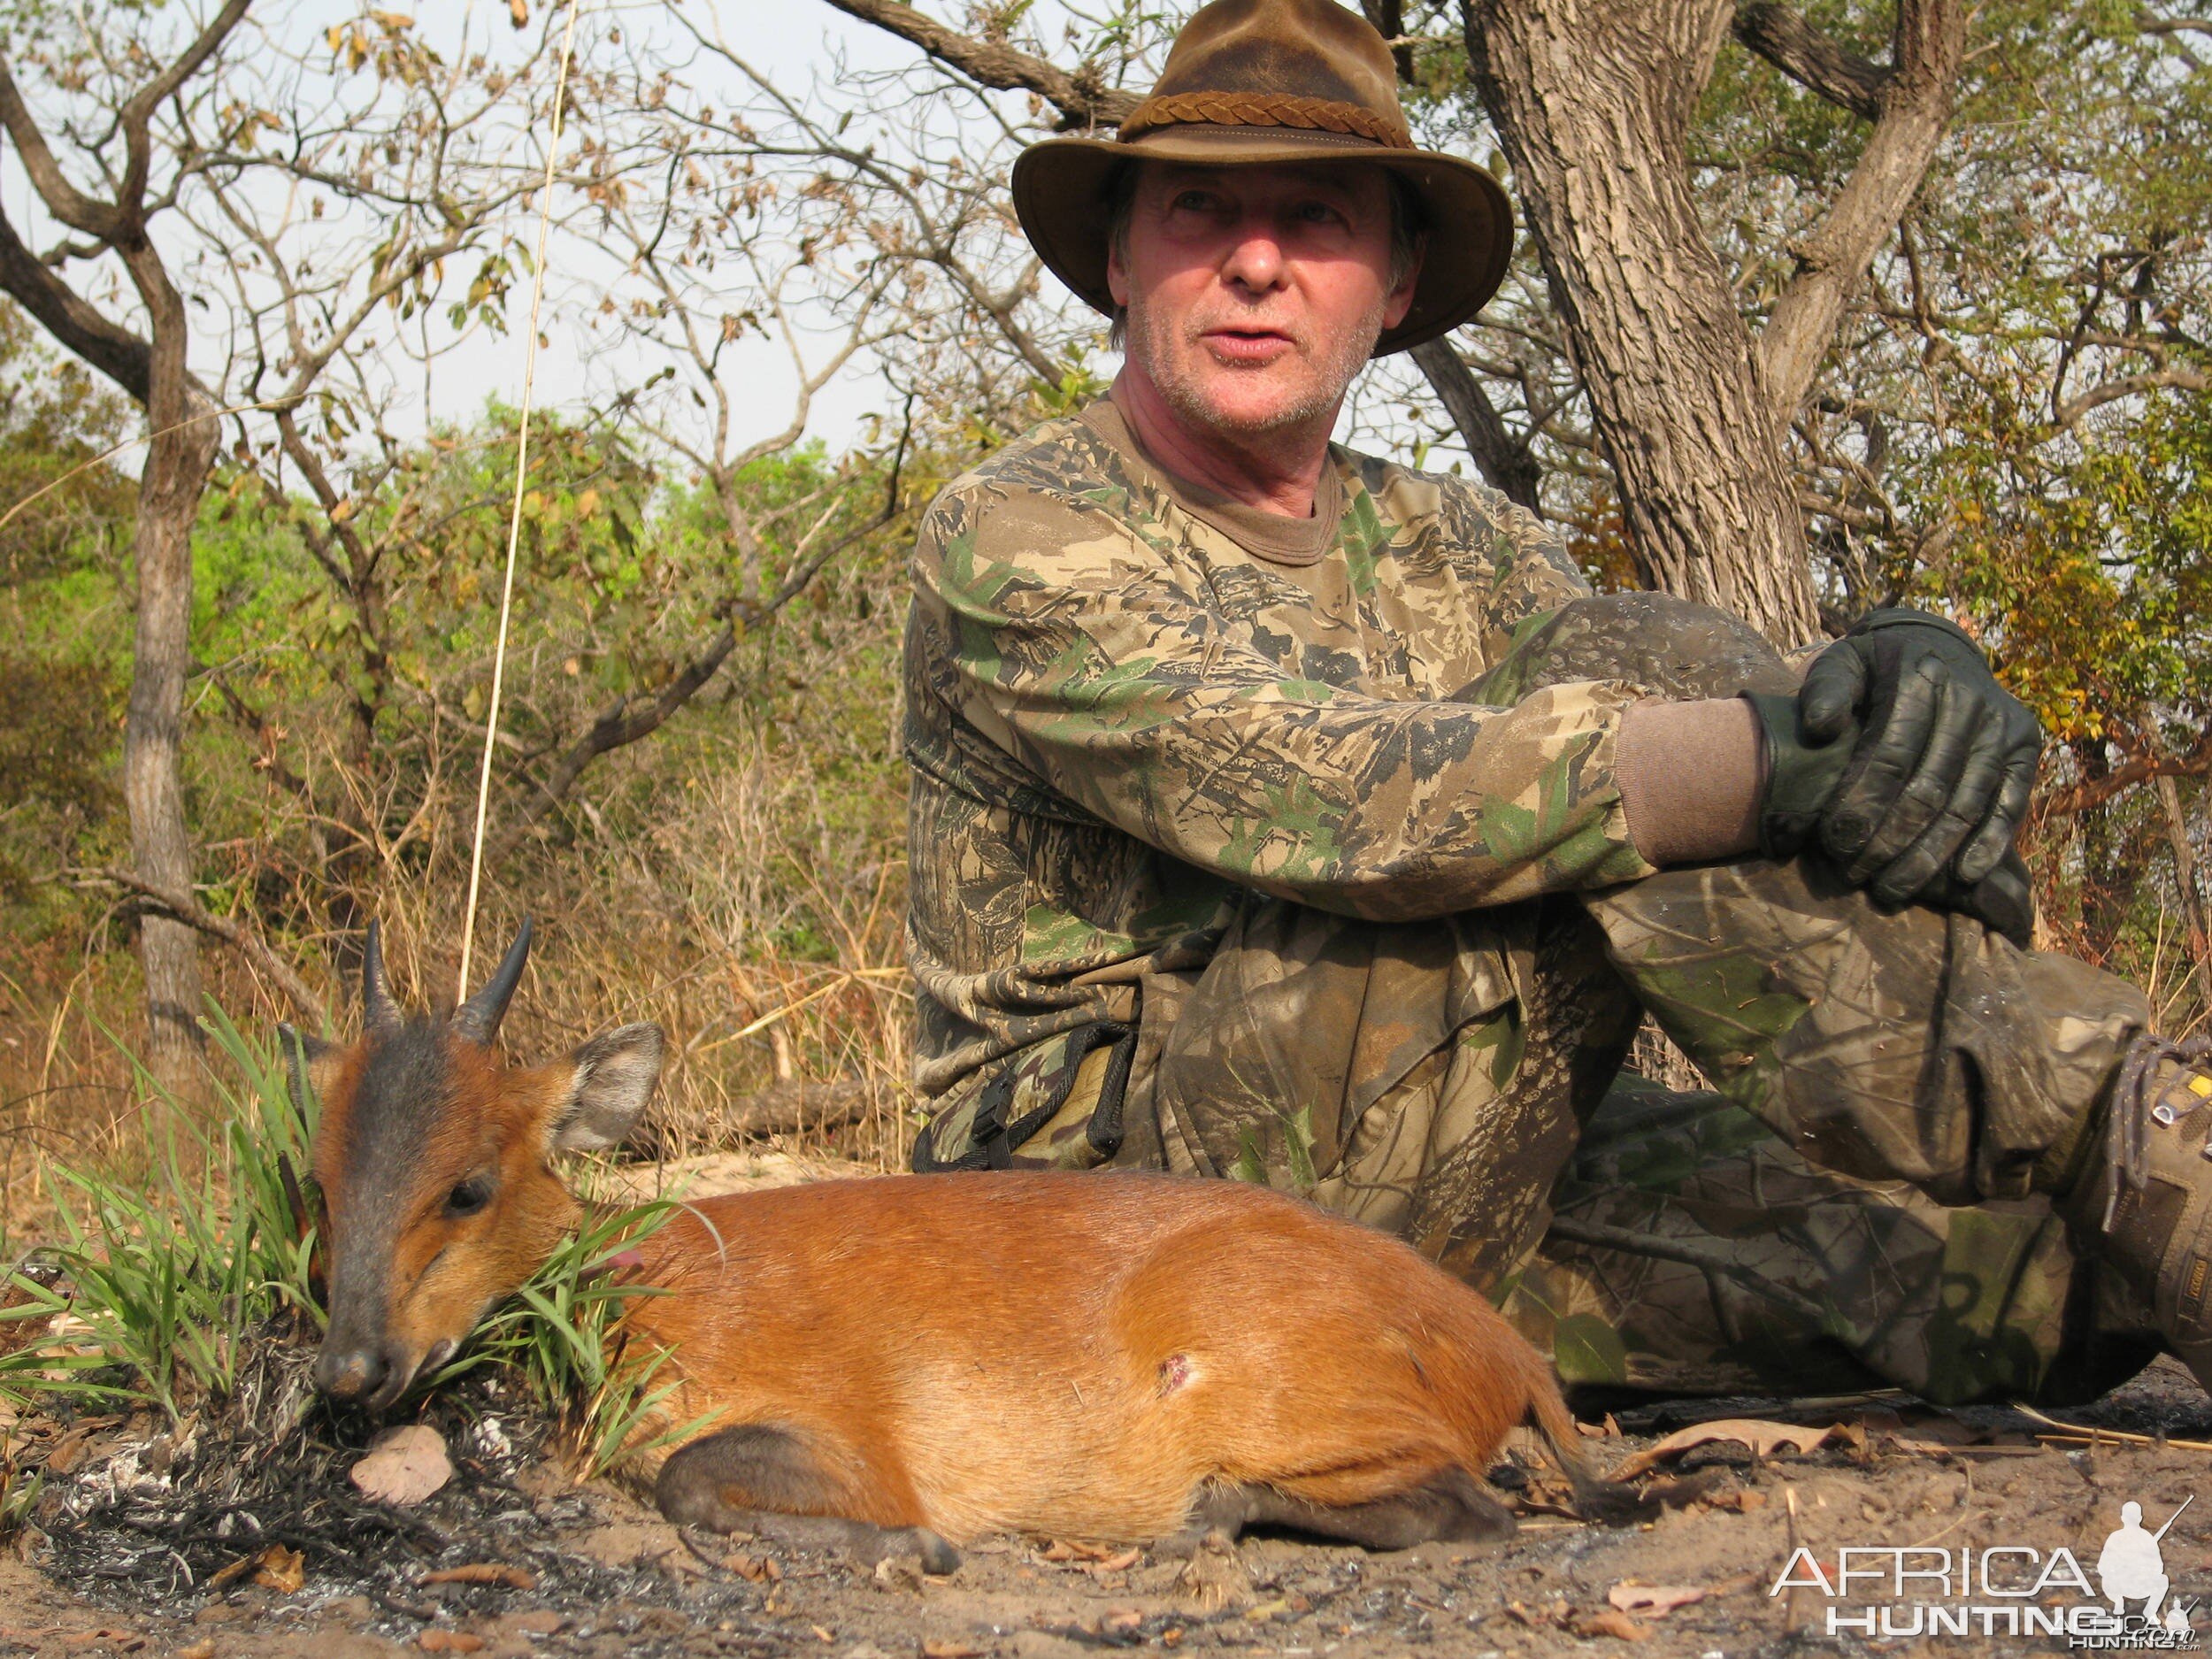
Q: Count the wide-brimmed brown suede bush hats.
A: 1